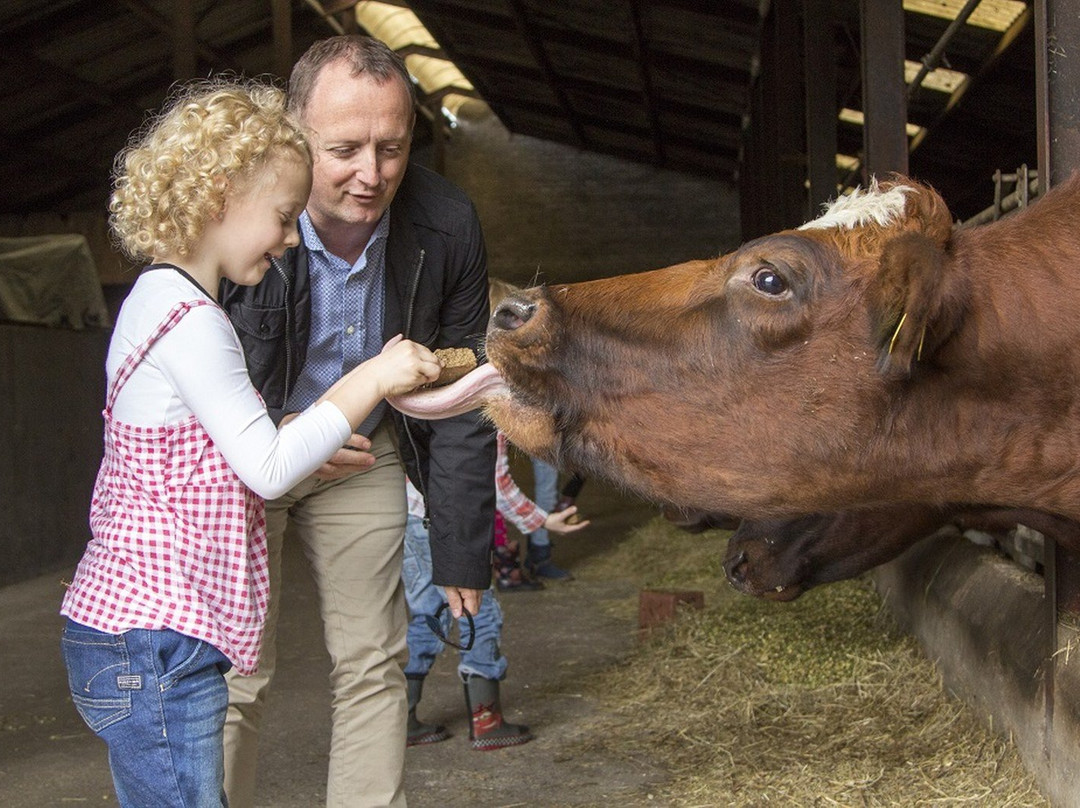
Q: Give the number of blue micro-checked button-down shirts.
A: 1